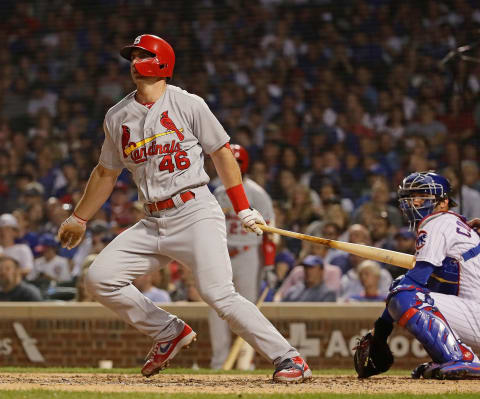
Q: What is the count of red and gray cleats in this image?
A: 2